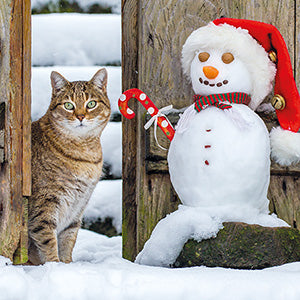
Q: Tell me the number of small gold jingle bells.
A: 2